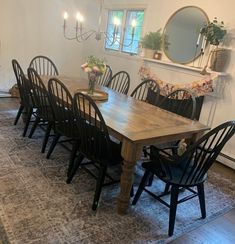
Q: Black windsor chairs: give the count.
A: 10